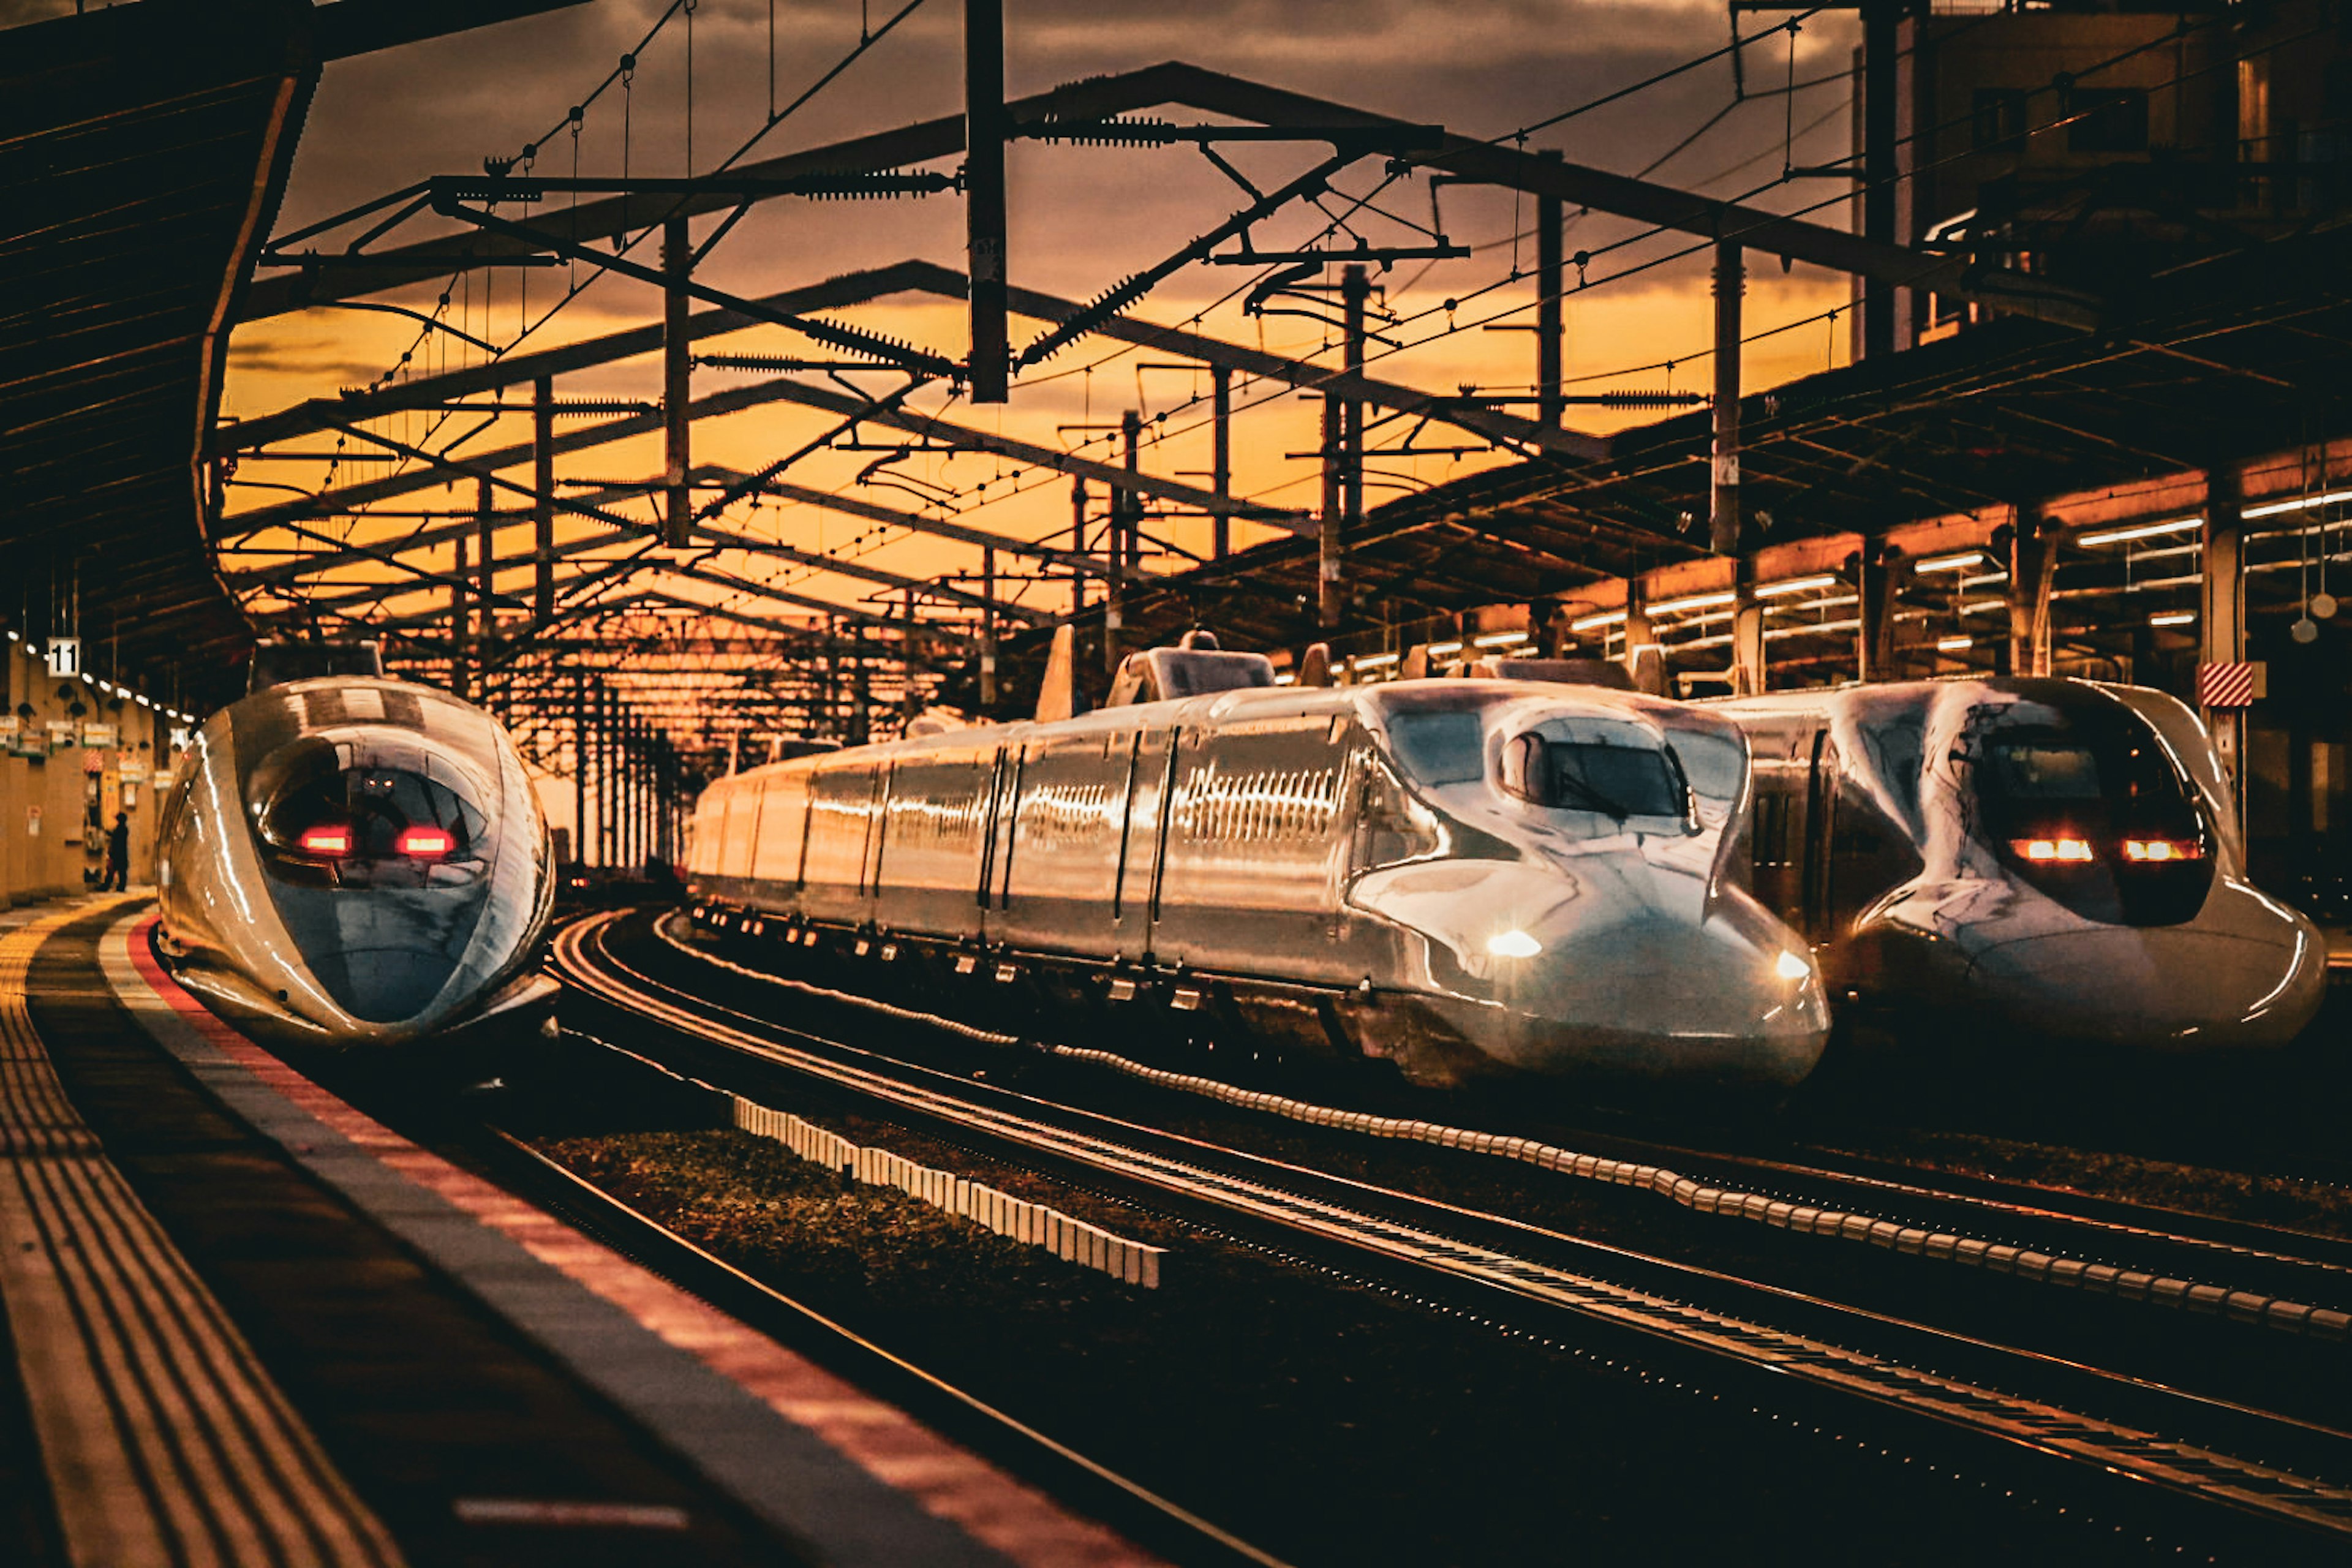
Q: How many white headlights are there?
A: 2